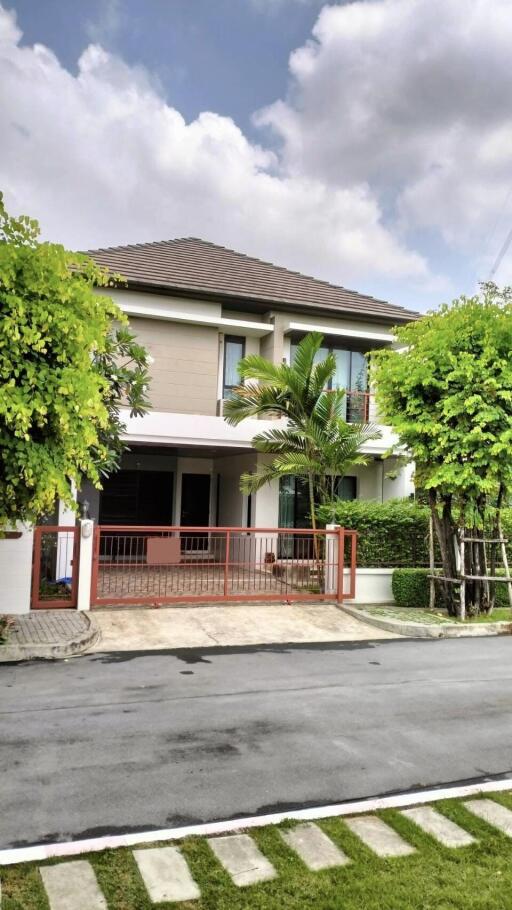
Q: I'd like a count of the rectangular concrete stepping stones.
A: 7